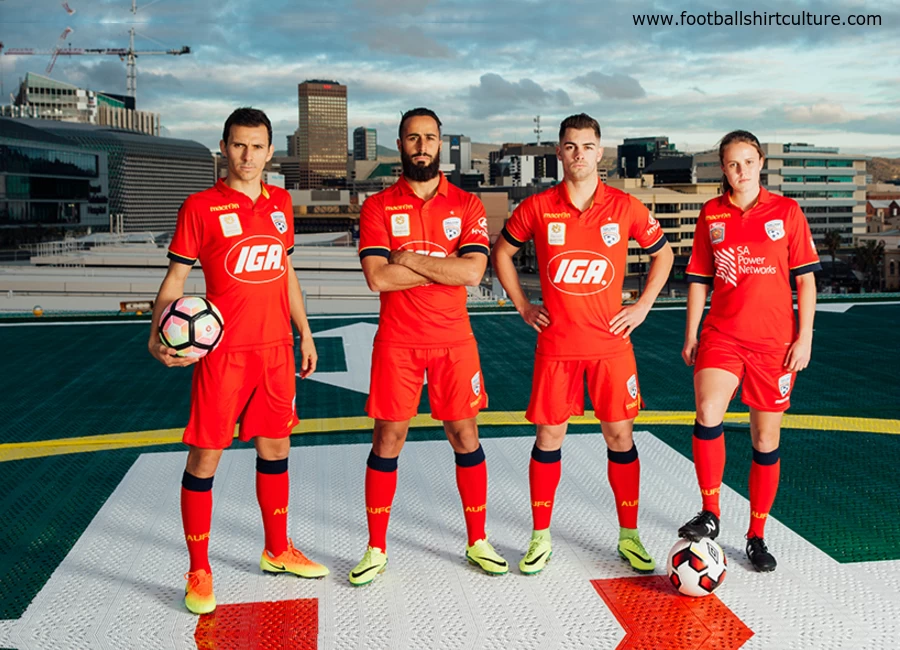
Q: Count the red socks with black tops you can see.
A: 8